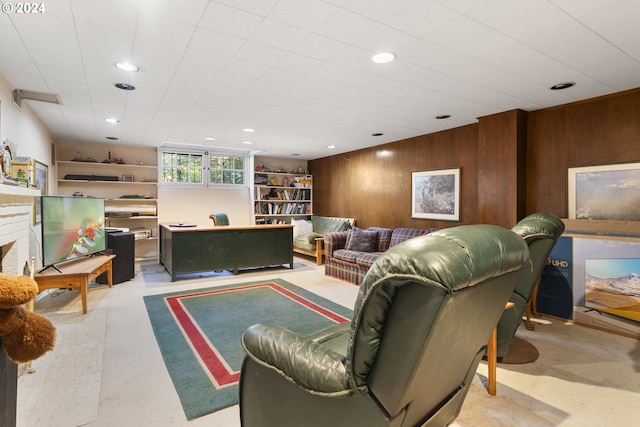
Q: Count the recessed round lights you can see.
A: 13